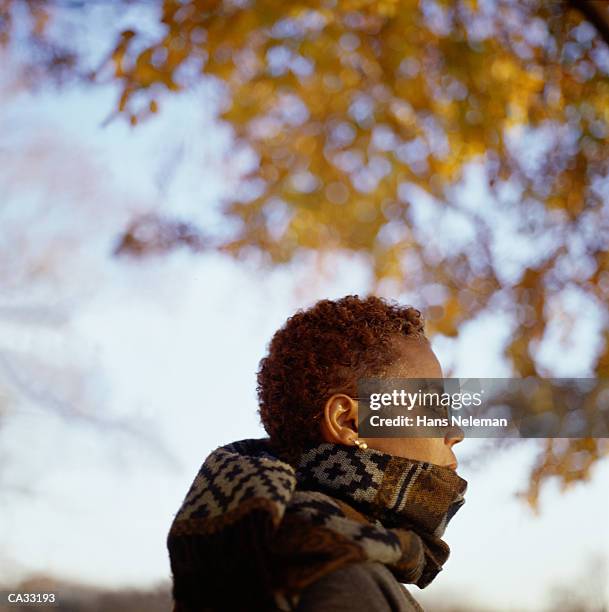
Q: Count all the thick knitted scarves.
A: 1